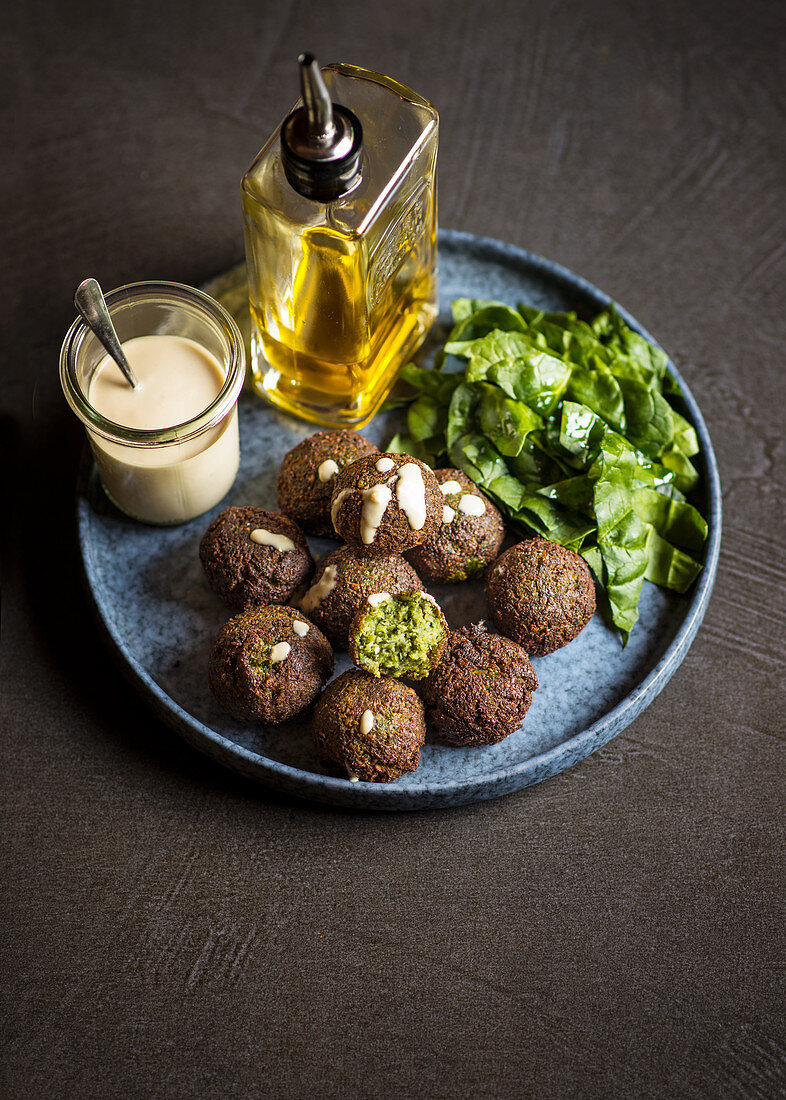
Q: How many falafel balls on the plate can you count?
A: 10